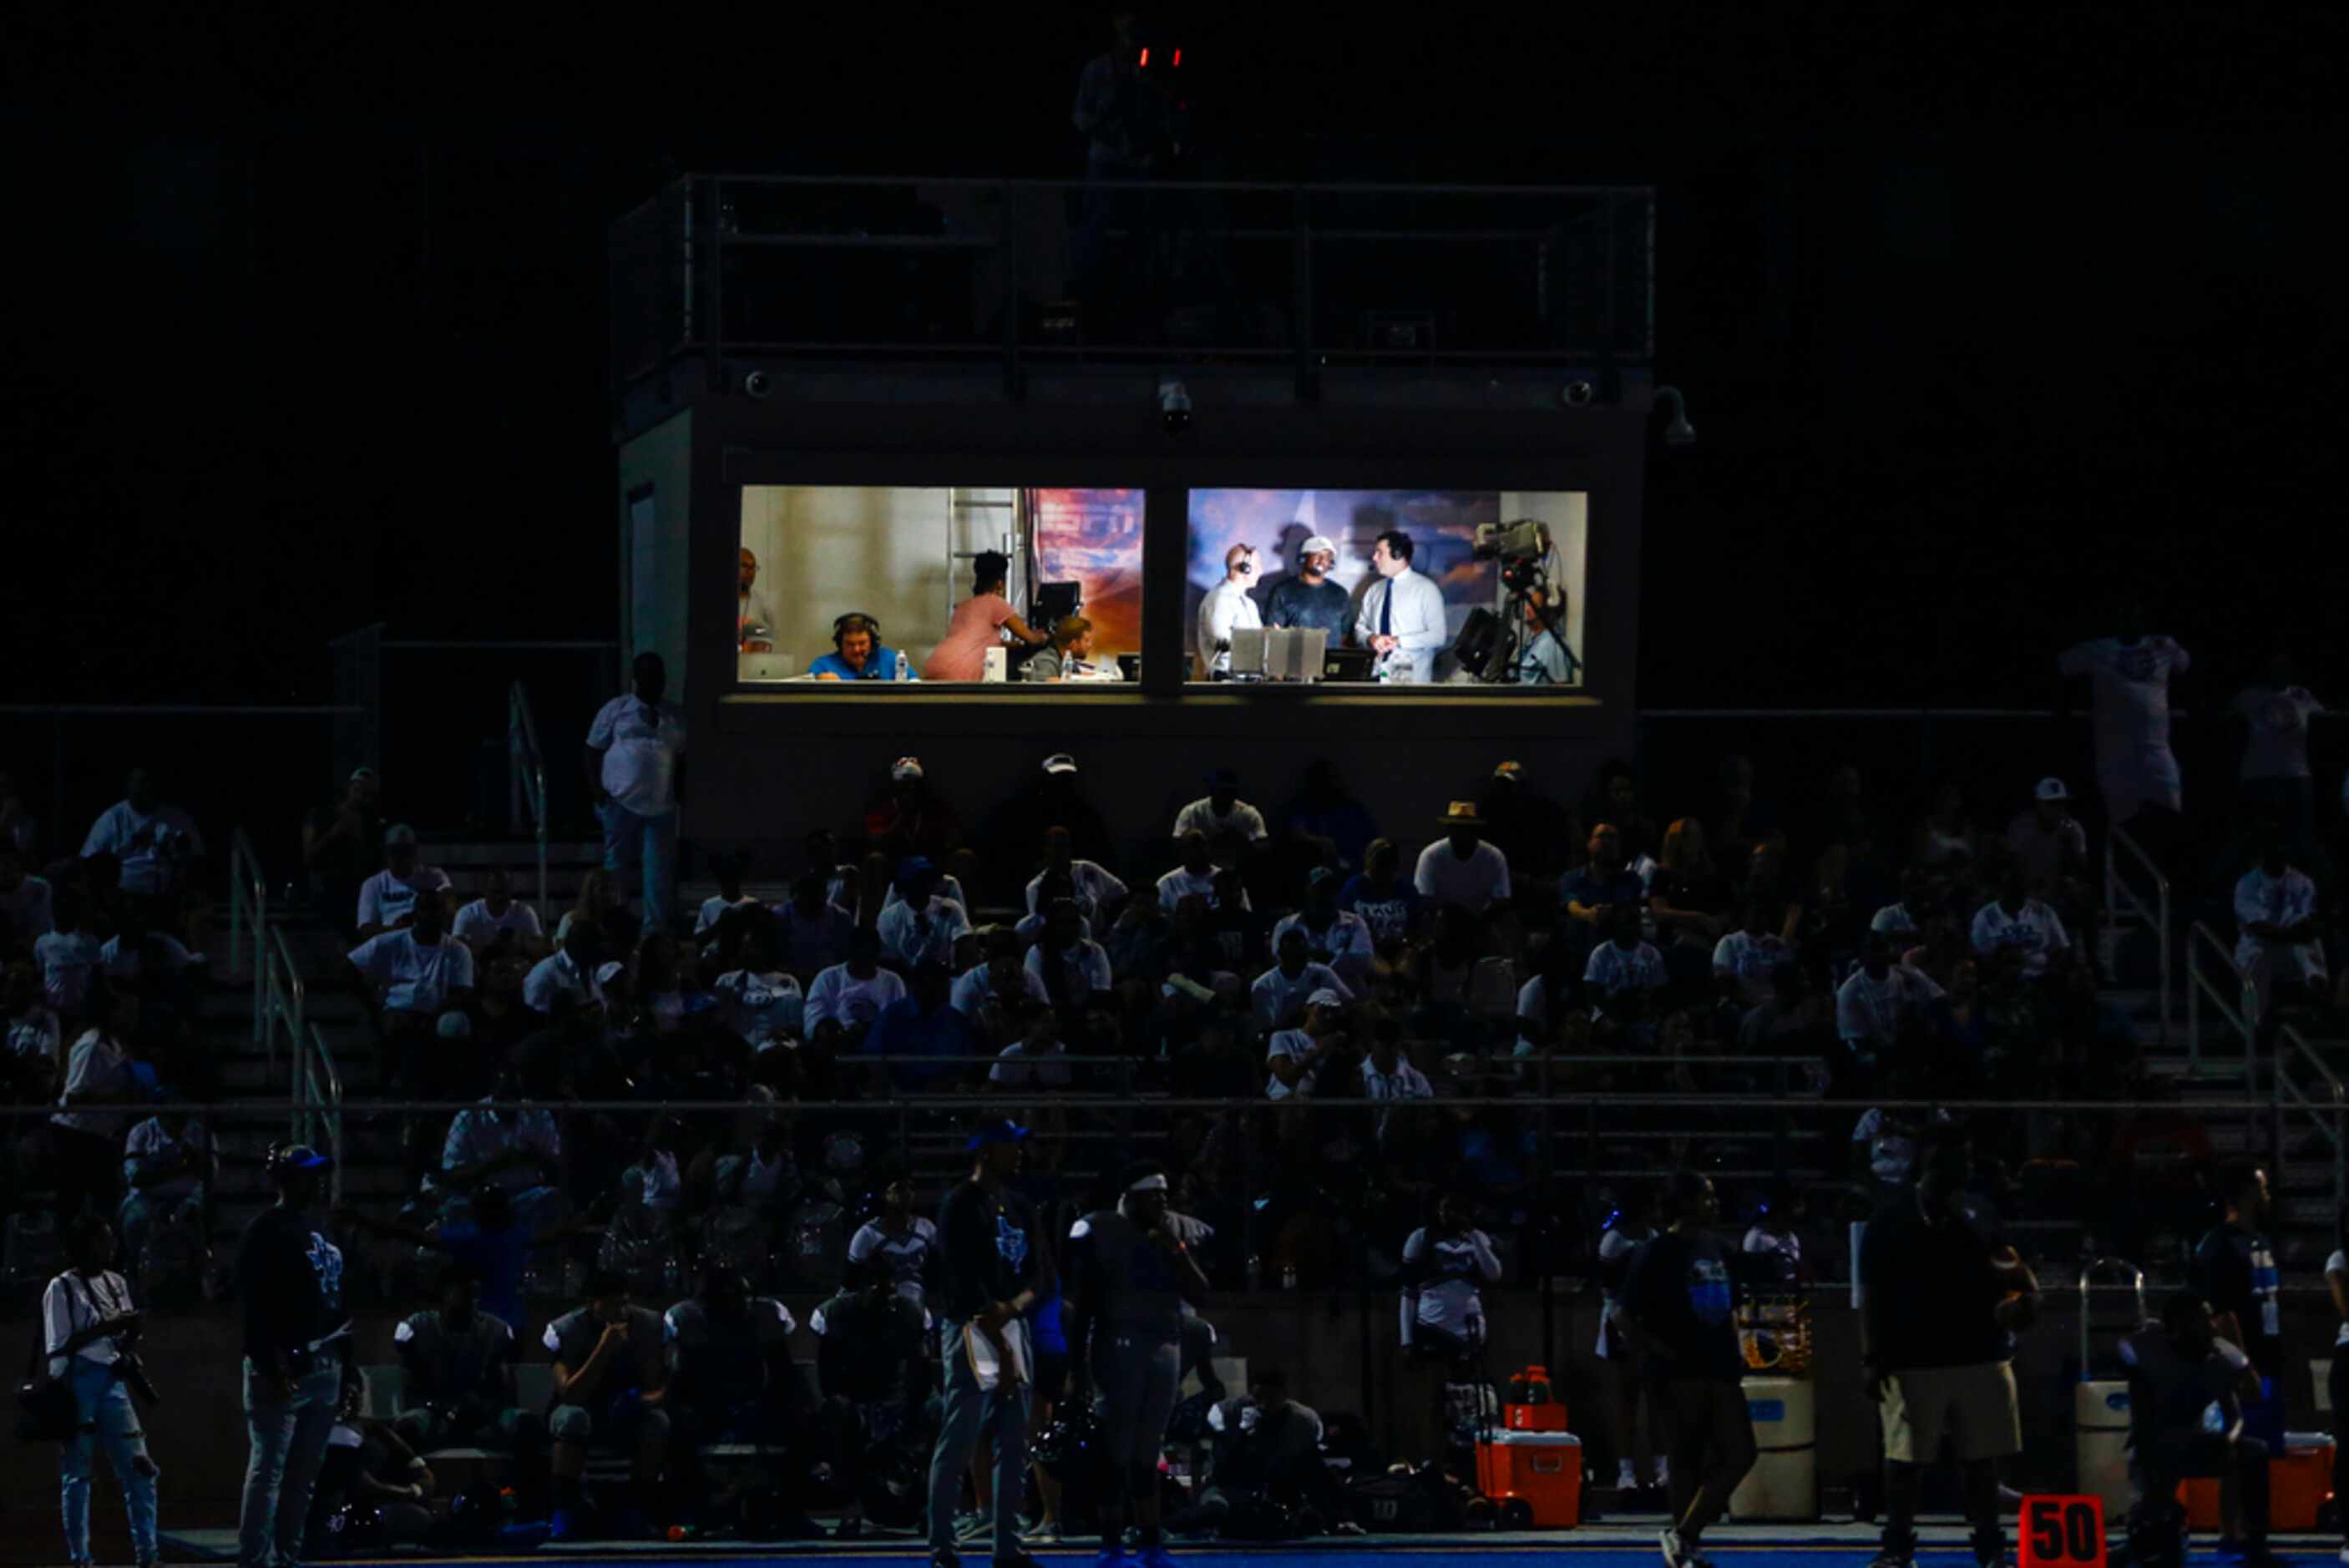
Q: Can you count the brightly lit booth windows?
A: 2